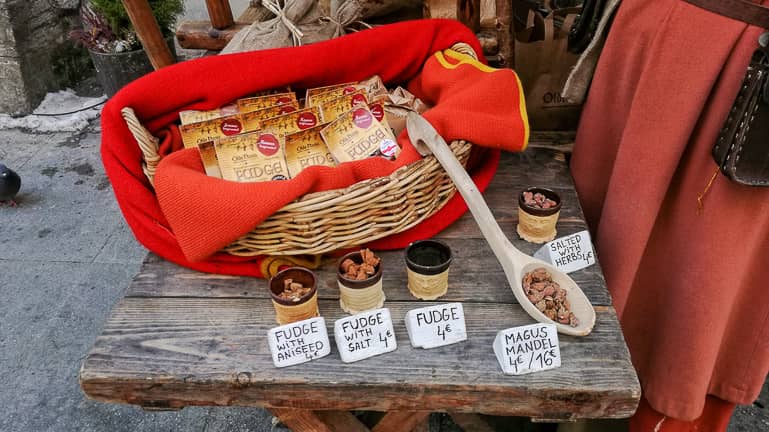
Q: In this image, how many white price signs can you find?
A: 5